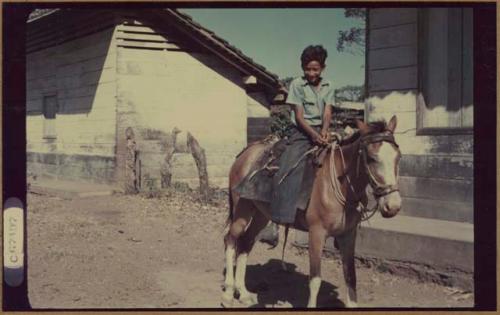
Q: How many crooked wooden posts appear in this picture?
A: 3